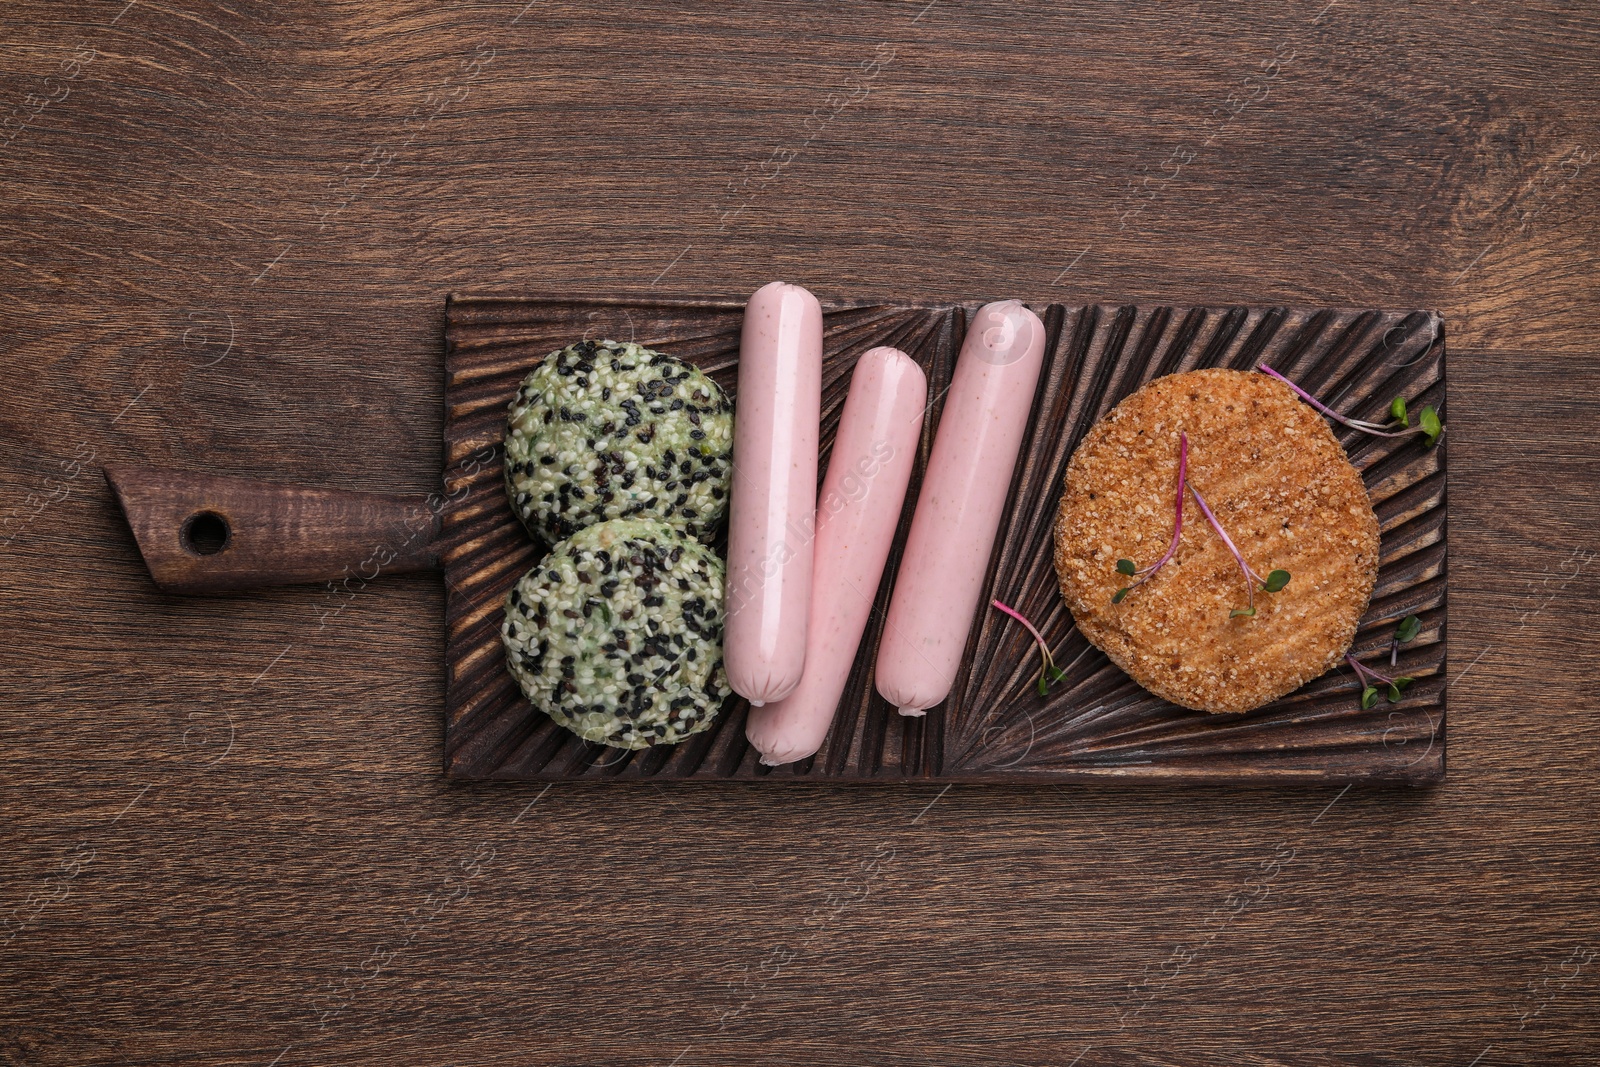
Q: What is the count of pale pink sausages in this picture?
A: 3